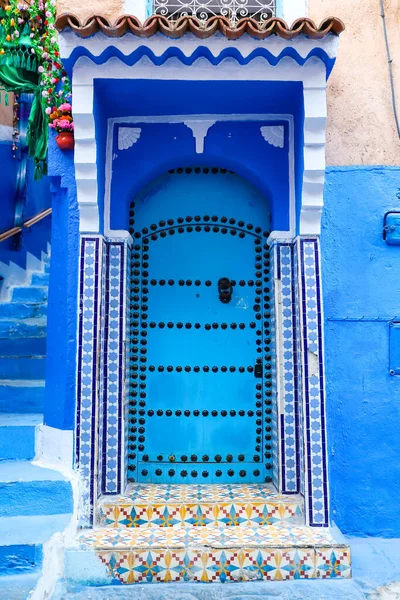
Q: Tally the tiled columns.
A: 4